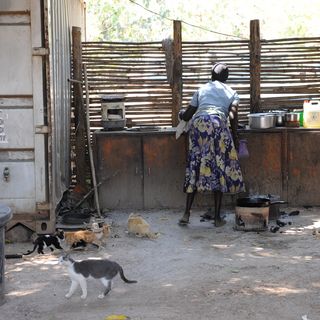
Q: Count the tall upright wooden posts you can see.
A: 3